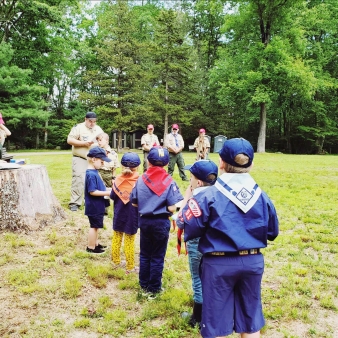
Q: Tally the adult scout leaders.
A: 4